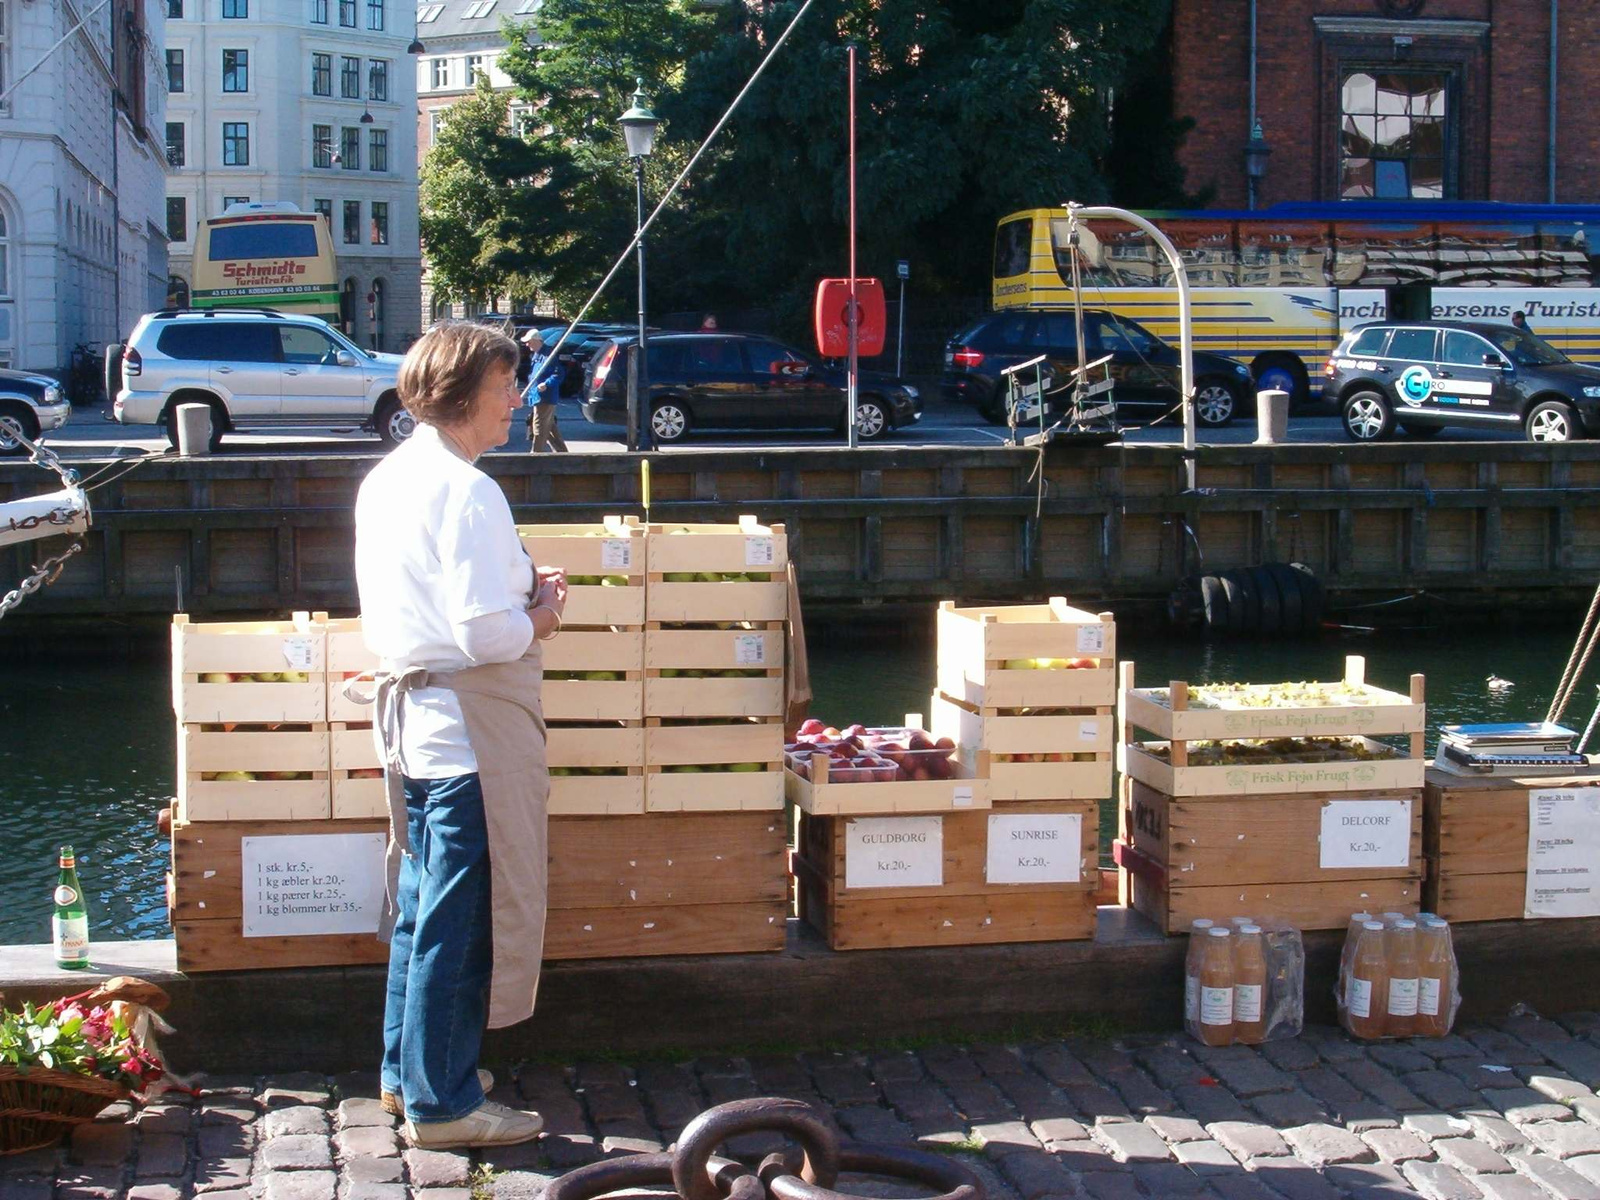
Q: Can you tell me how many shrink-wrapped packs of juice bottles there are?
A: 2